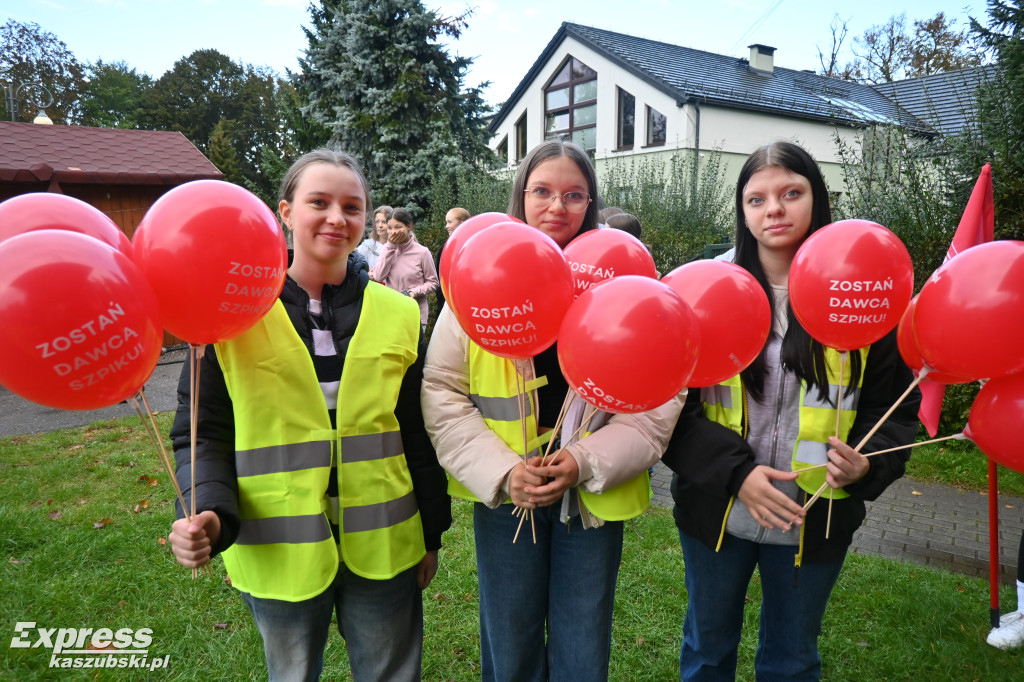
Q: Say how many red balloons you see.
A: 12